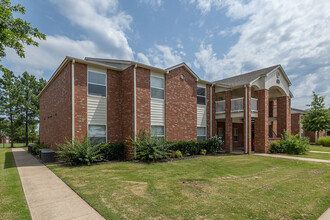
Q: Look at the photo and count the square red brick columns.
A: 4